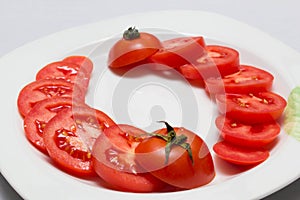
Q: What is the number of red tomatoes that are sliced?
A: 2